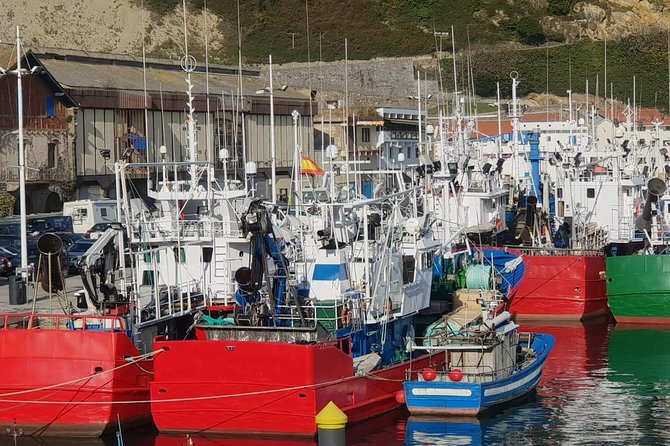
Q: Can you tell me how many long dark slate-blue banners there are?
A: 0